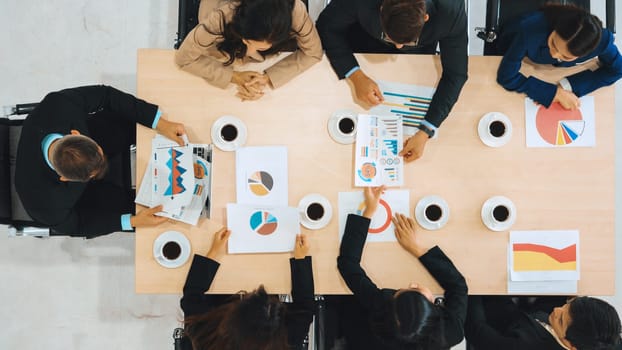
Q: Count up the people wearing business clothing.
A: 7